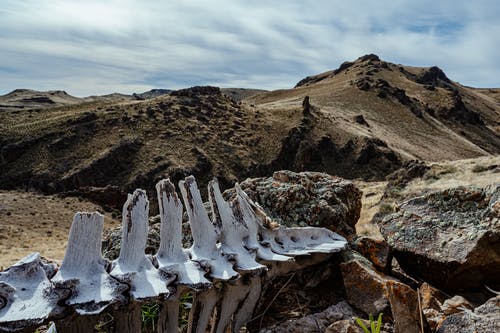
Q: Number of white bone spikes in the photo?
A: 6